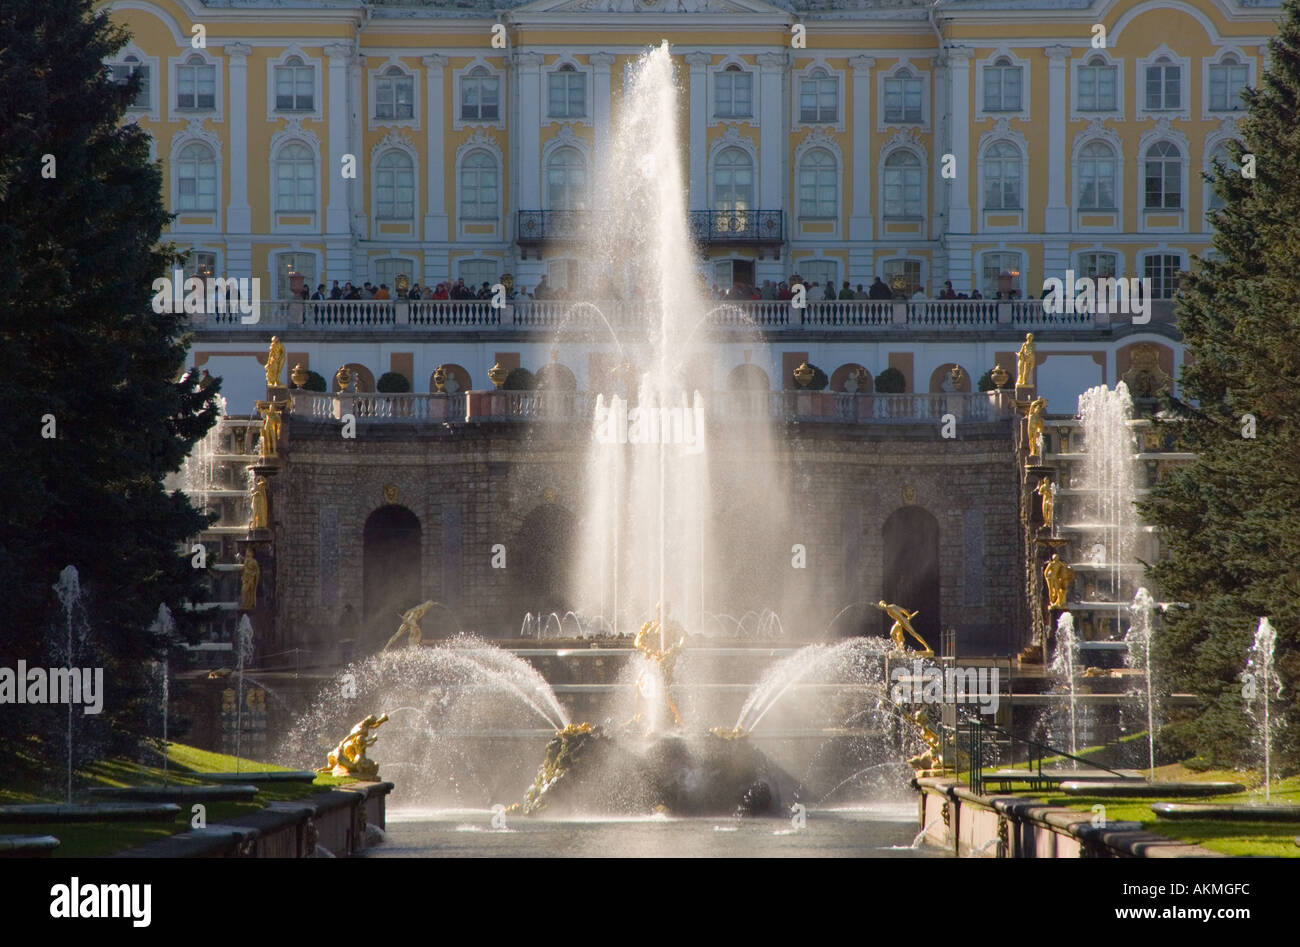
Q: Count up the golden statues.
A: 13